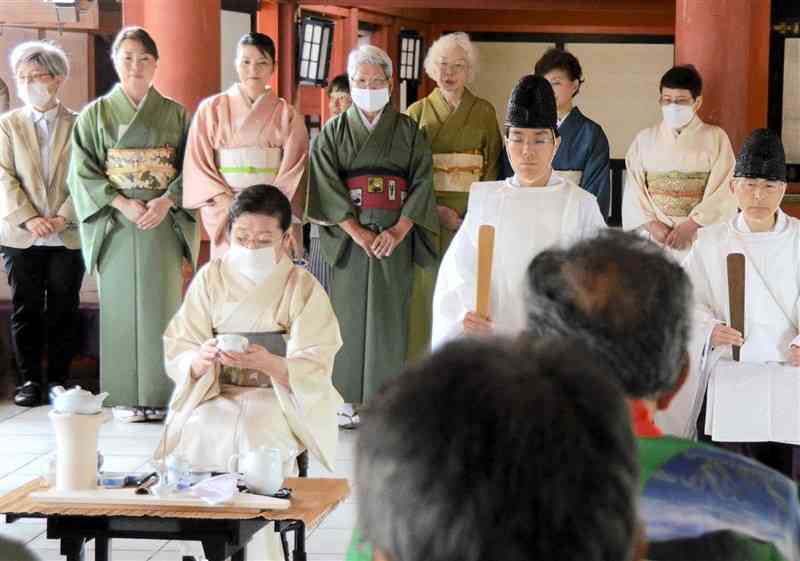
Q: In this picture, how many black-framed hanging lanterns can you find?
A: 2